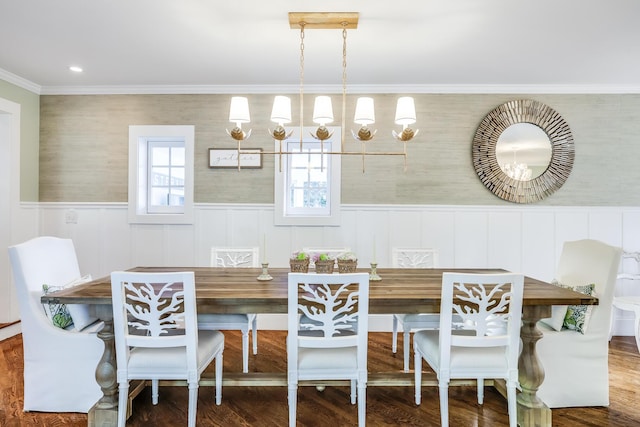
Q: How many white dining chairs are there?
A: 8